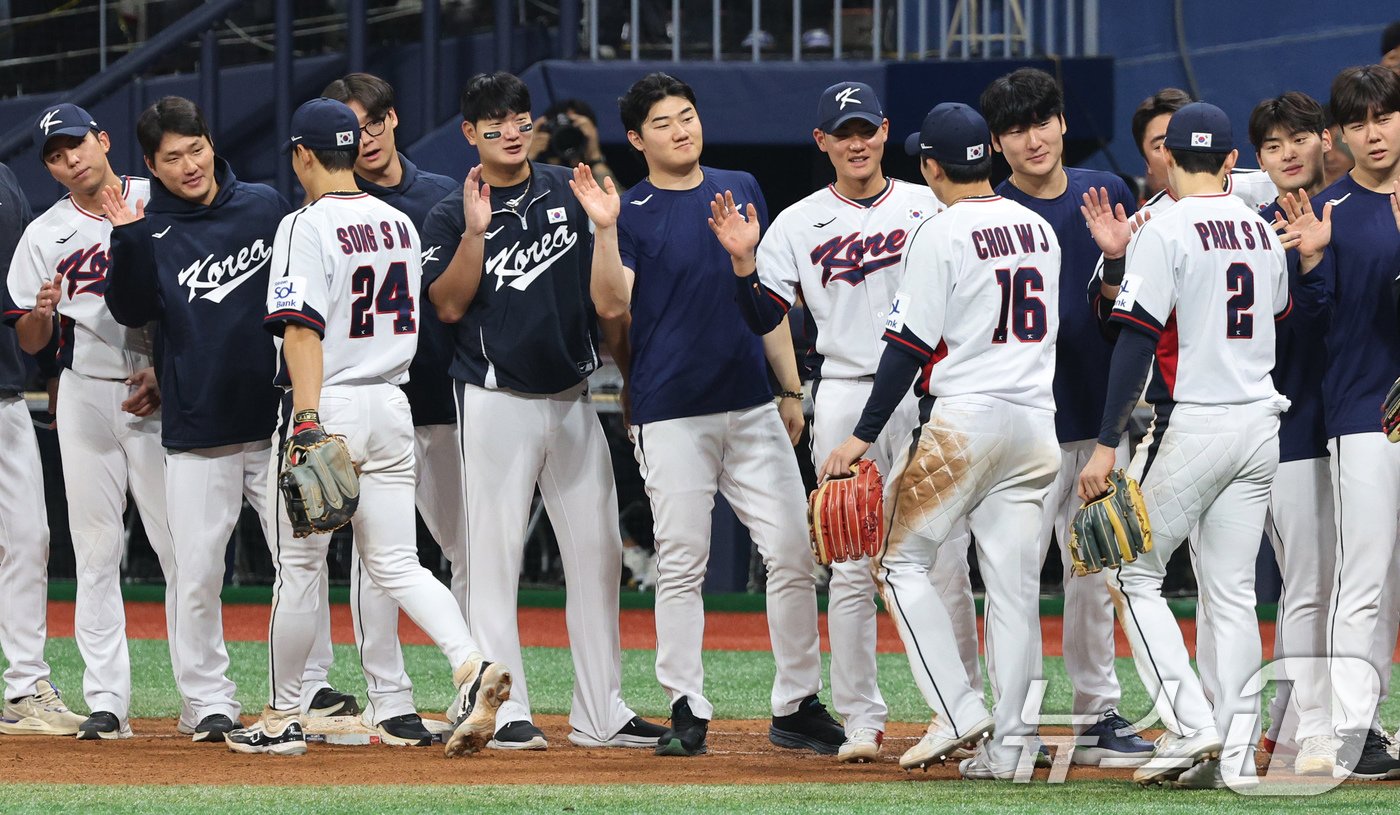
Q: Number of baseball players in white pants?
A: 14